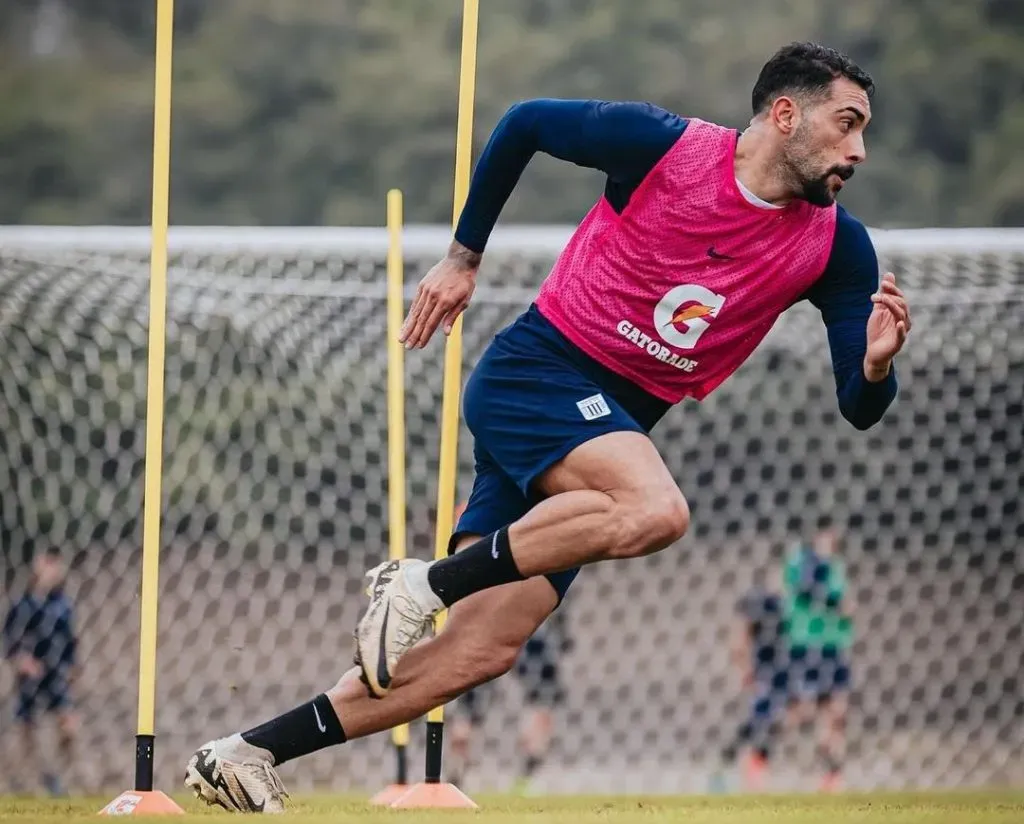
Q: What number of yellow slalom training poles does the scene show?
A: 3